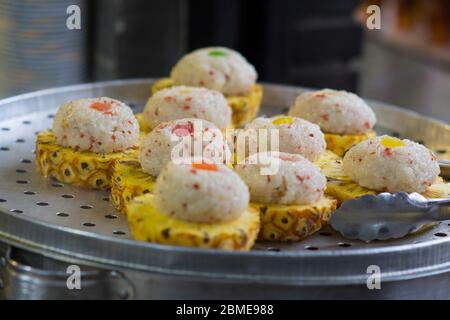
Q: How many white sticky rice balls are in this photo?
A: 9